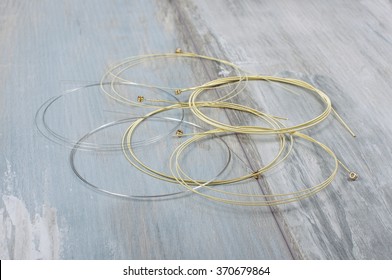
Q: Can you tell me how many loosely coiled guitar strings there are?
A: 6